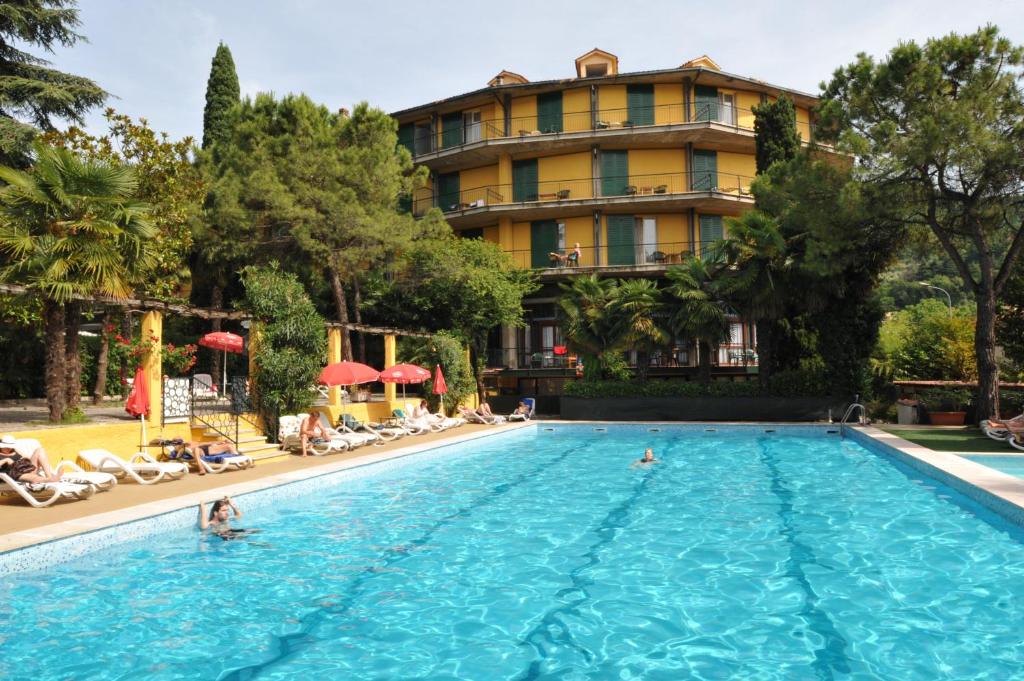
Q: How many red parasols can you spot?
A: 5